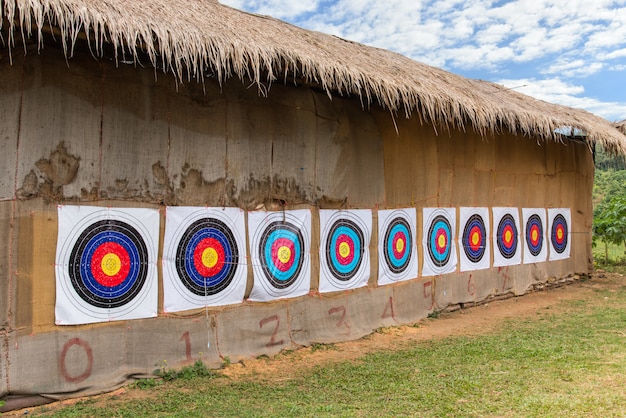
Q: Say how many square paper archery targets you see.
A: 10